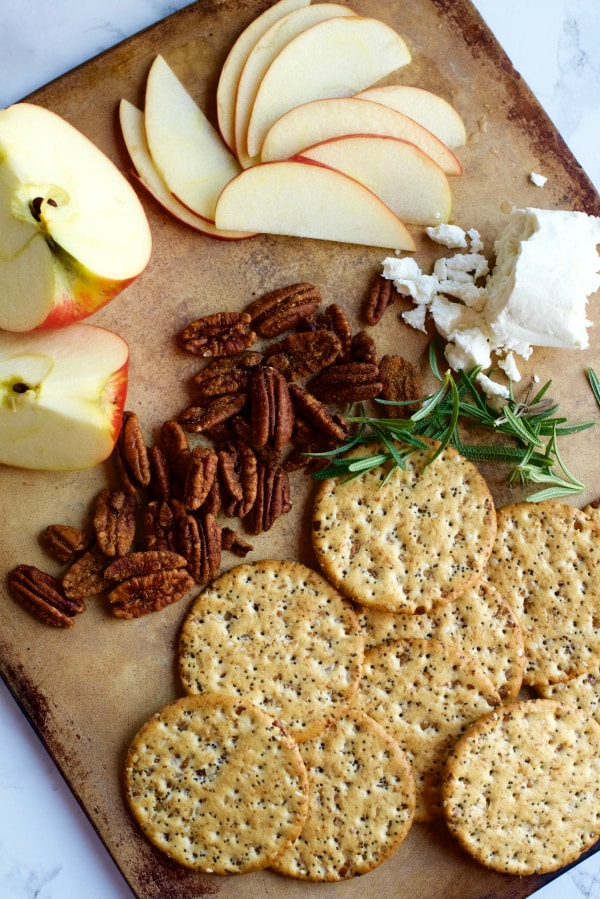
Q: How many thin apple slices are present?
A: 9